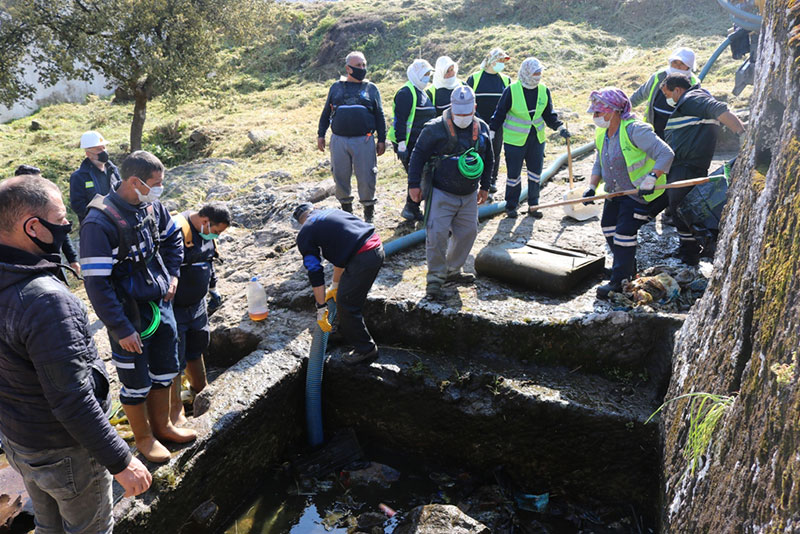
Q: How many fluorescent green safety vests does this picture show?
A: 6